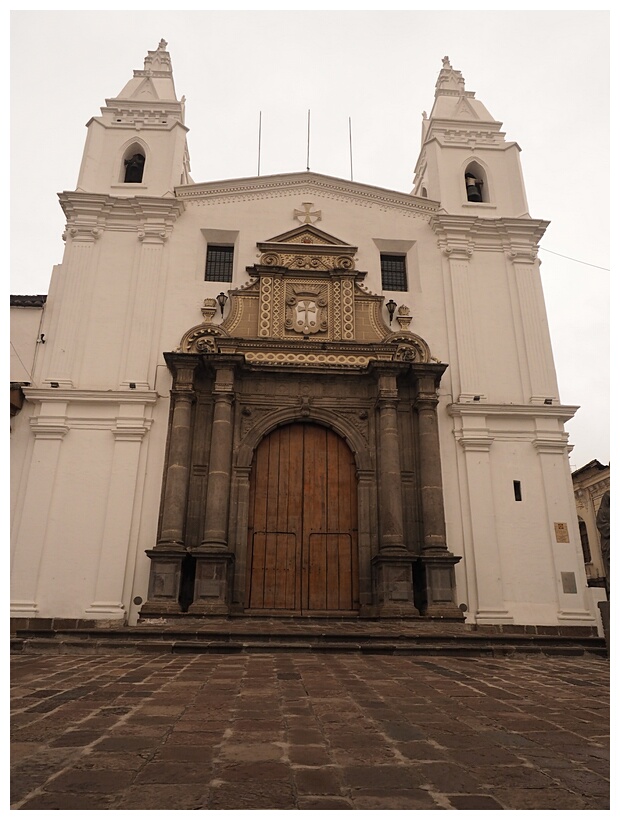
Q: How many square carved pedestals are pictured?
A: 4